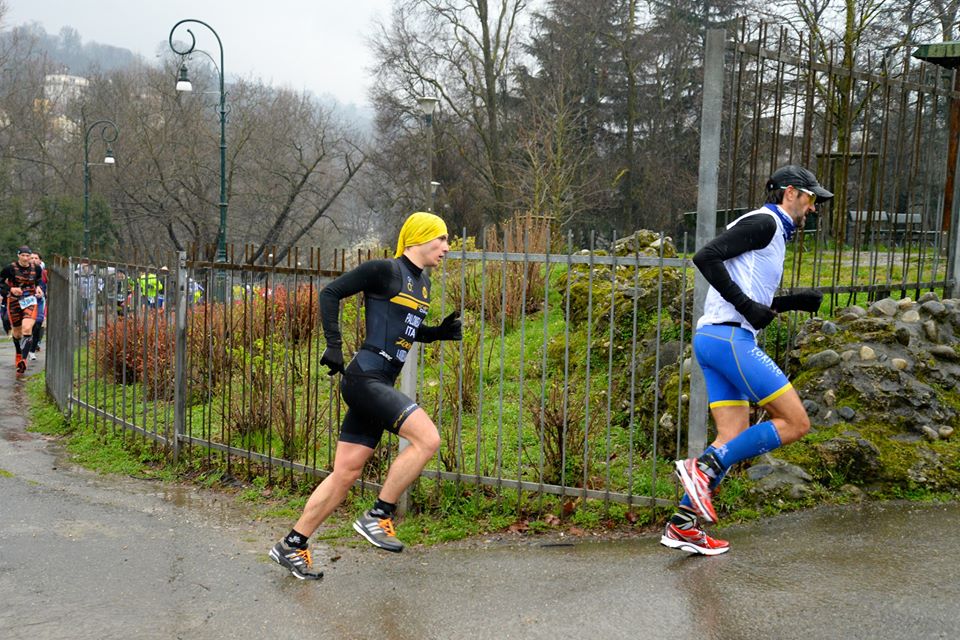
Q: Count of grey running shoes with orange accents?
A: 2